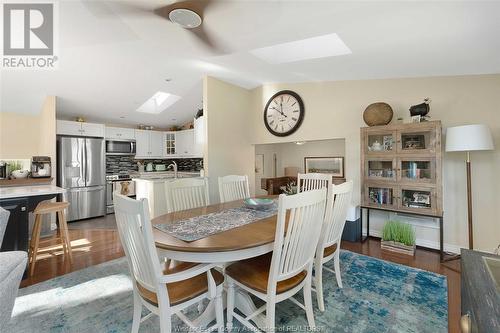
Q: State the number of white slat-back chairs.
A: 6